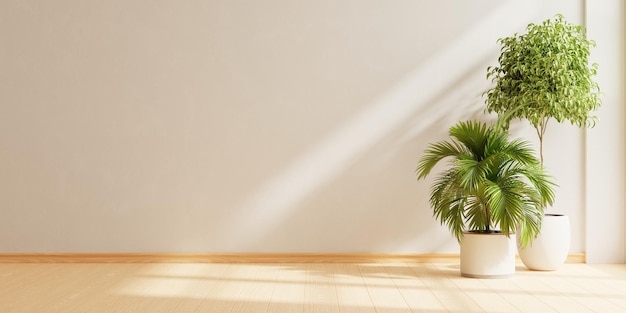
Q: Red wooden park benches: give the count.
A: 0